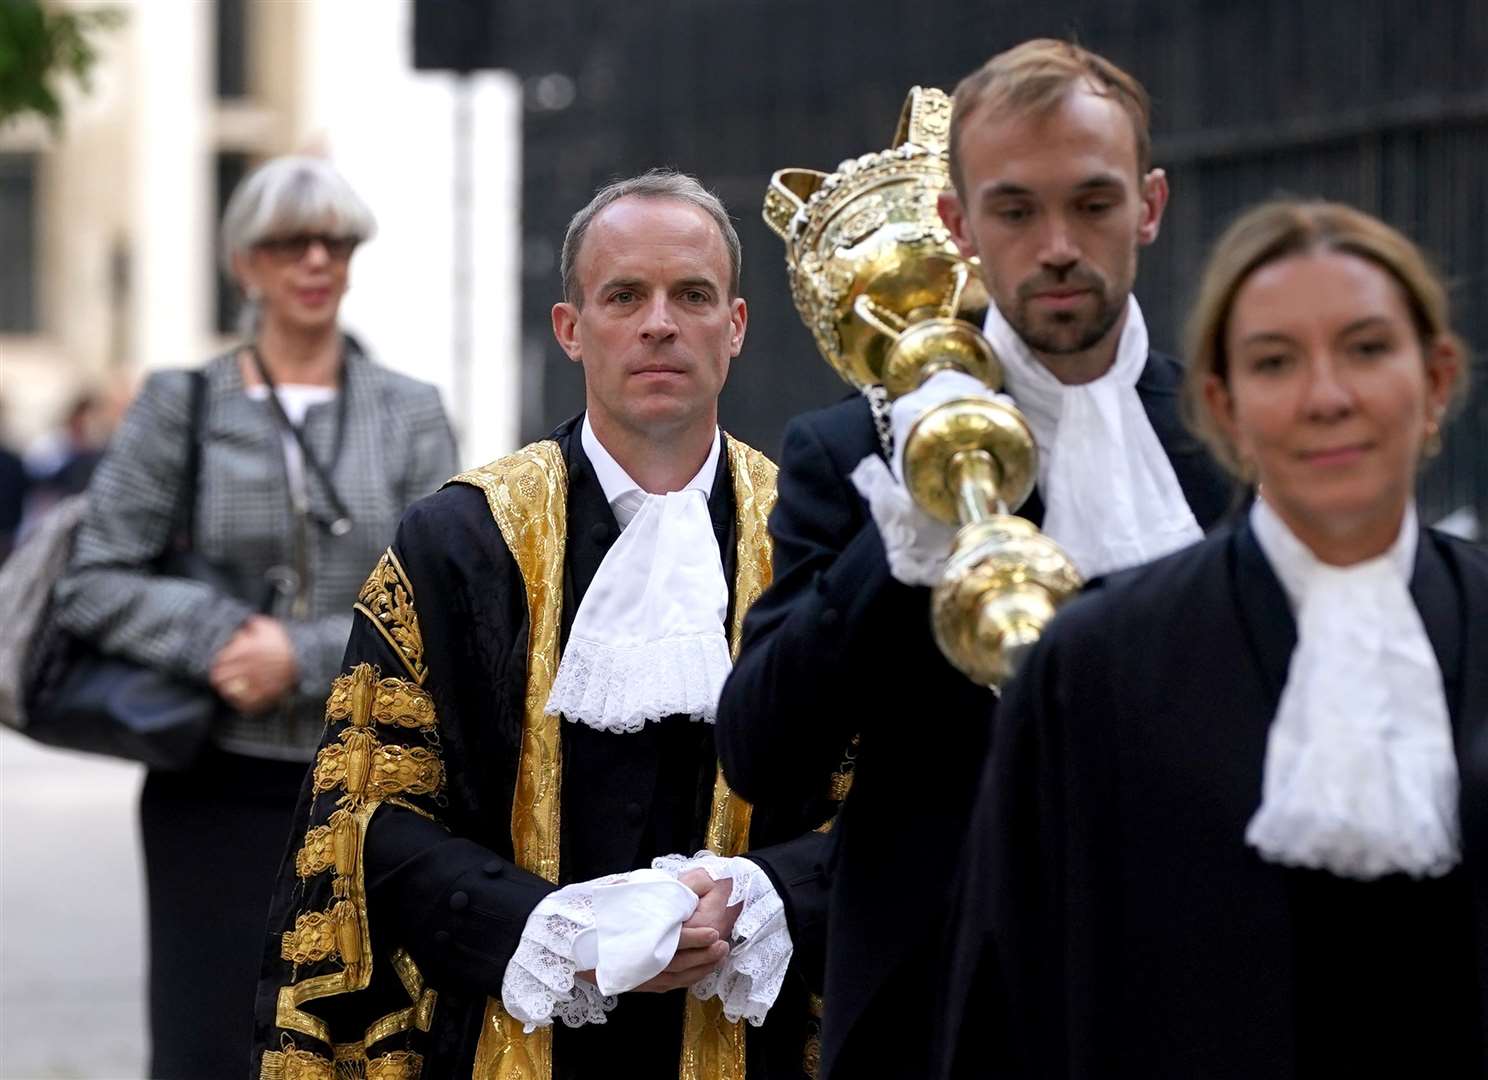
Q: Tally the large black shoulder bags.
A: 1